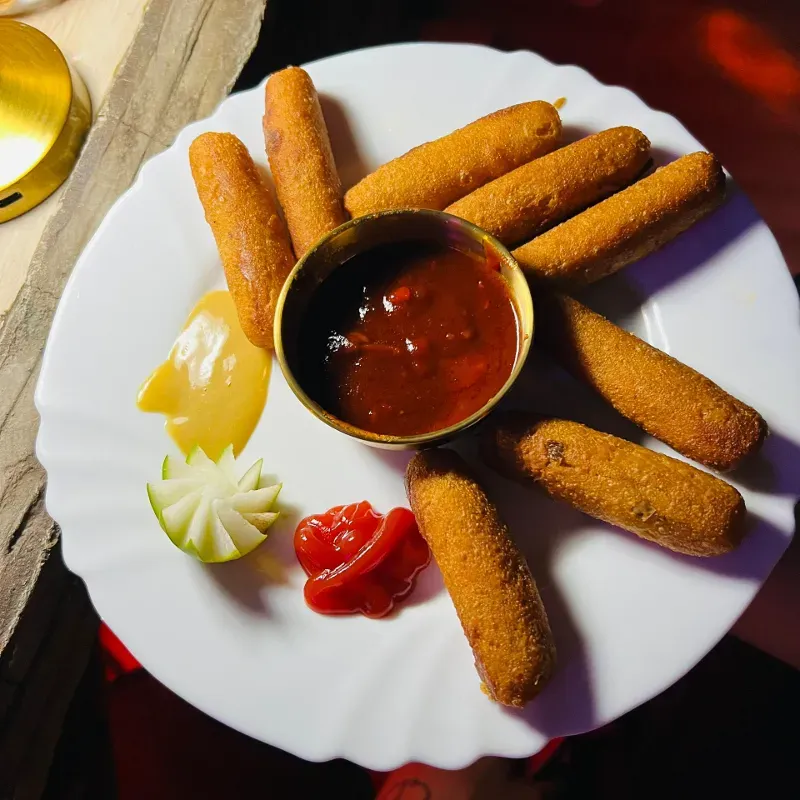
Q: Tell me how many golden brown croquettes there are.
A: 8